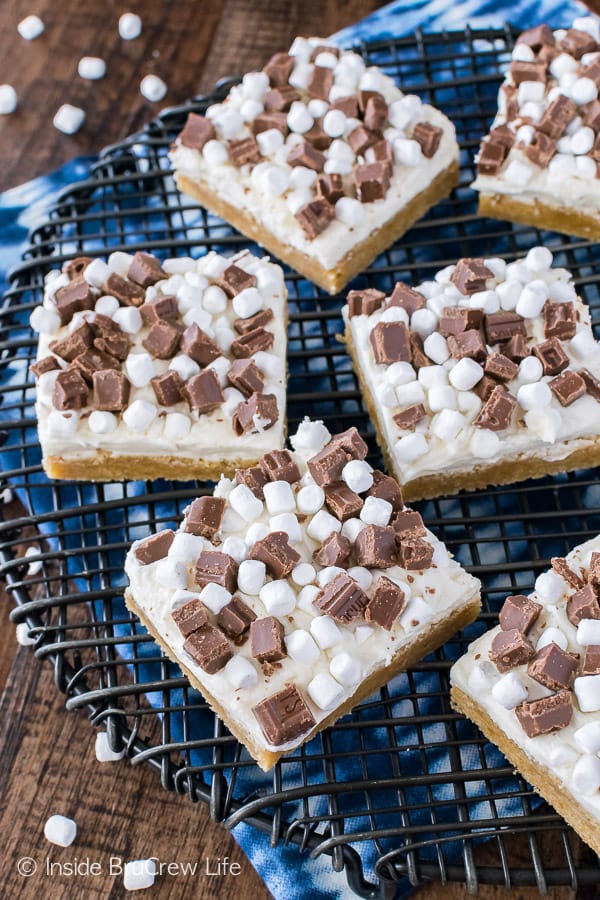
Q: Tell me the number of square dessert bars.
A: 6